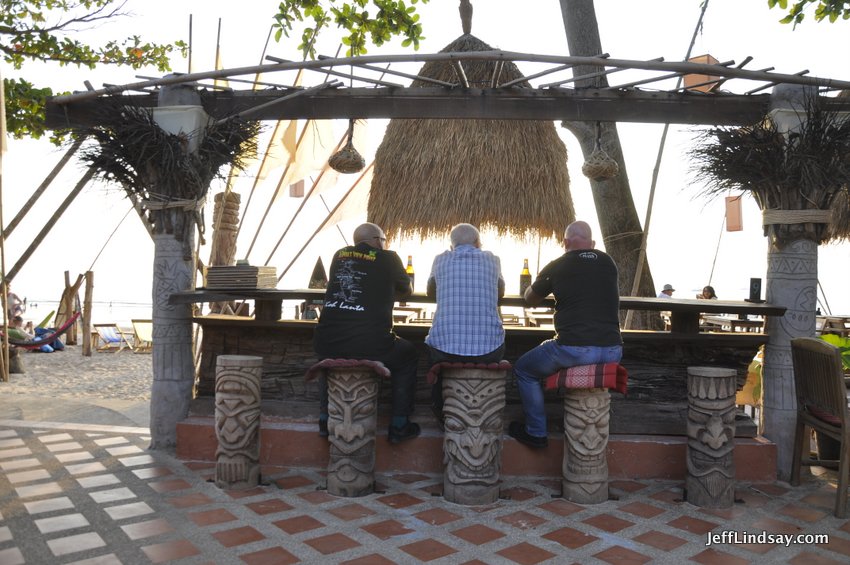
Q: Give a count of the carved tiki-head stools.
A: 5